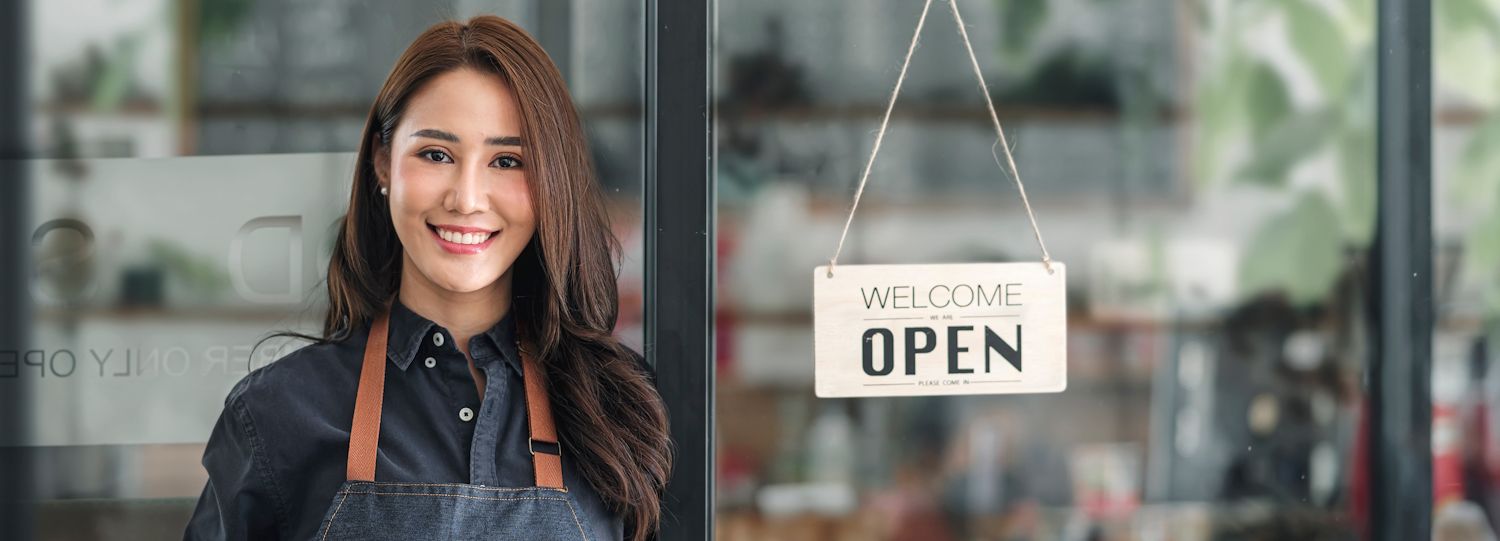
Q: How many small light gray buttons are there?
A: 3